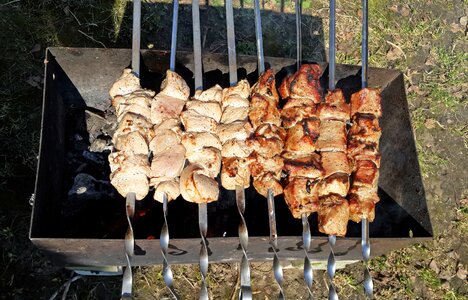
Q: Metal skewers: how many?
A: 8